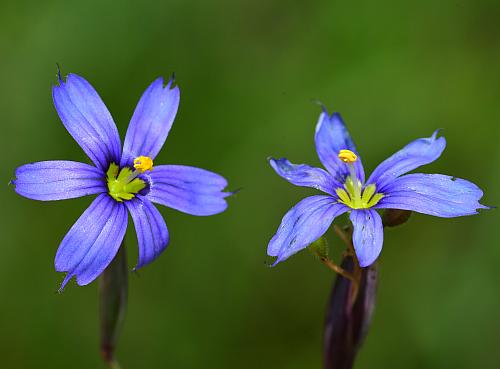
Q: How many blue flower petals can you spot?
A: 12